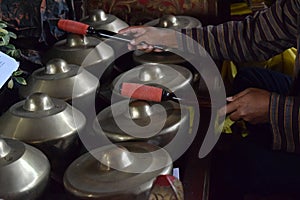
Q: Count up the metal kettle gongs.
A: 10